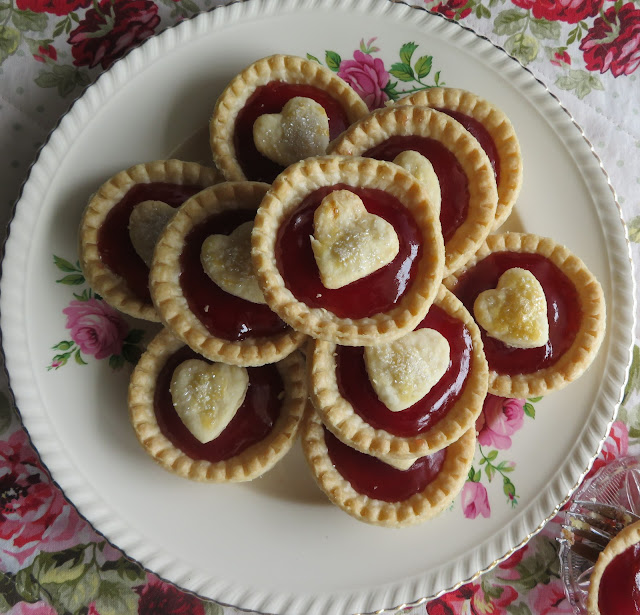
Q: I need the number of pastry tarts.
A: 11